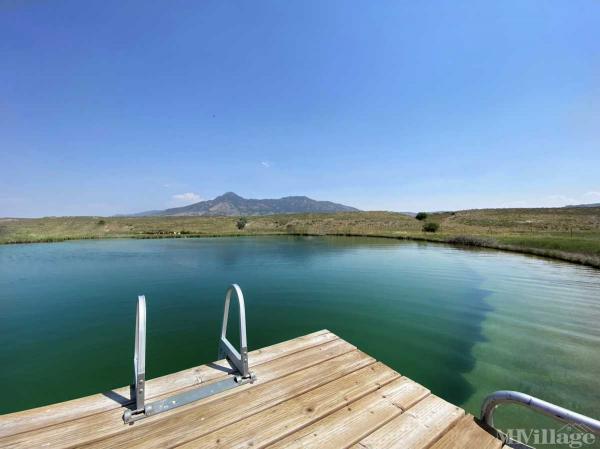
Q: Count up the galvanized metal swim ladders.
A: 1